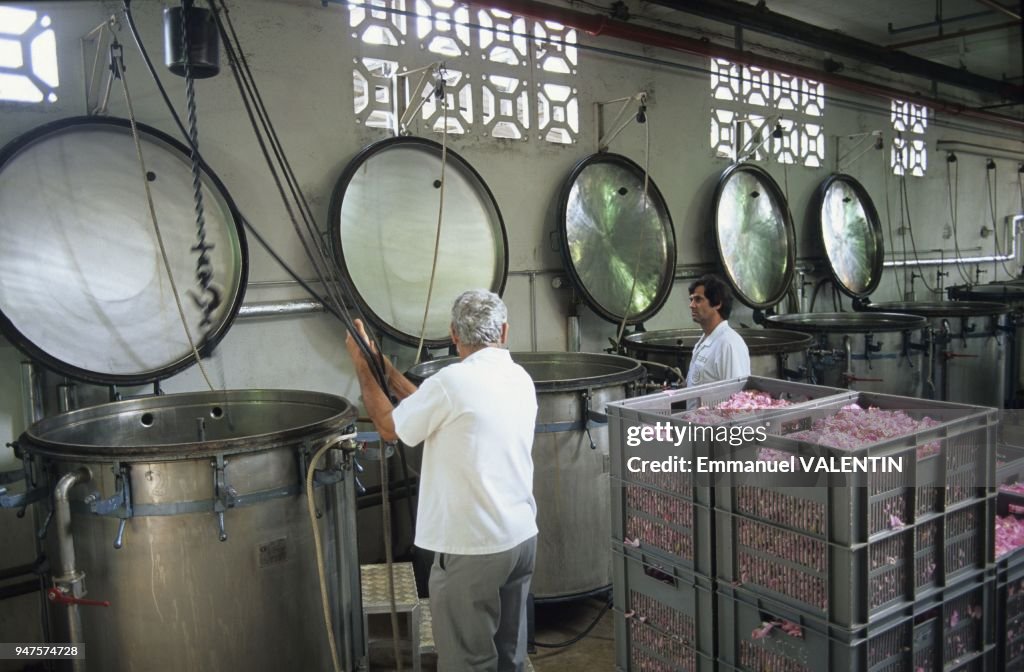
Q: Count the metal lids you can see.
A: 5